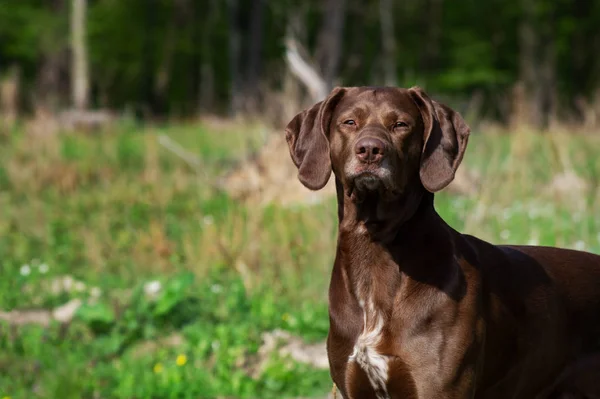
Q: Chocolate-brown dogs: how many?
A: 1